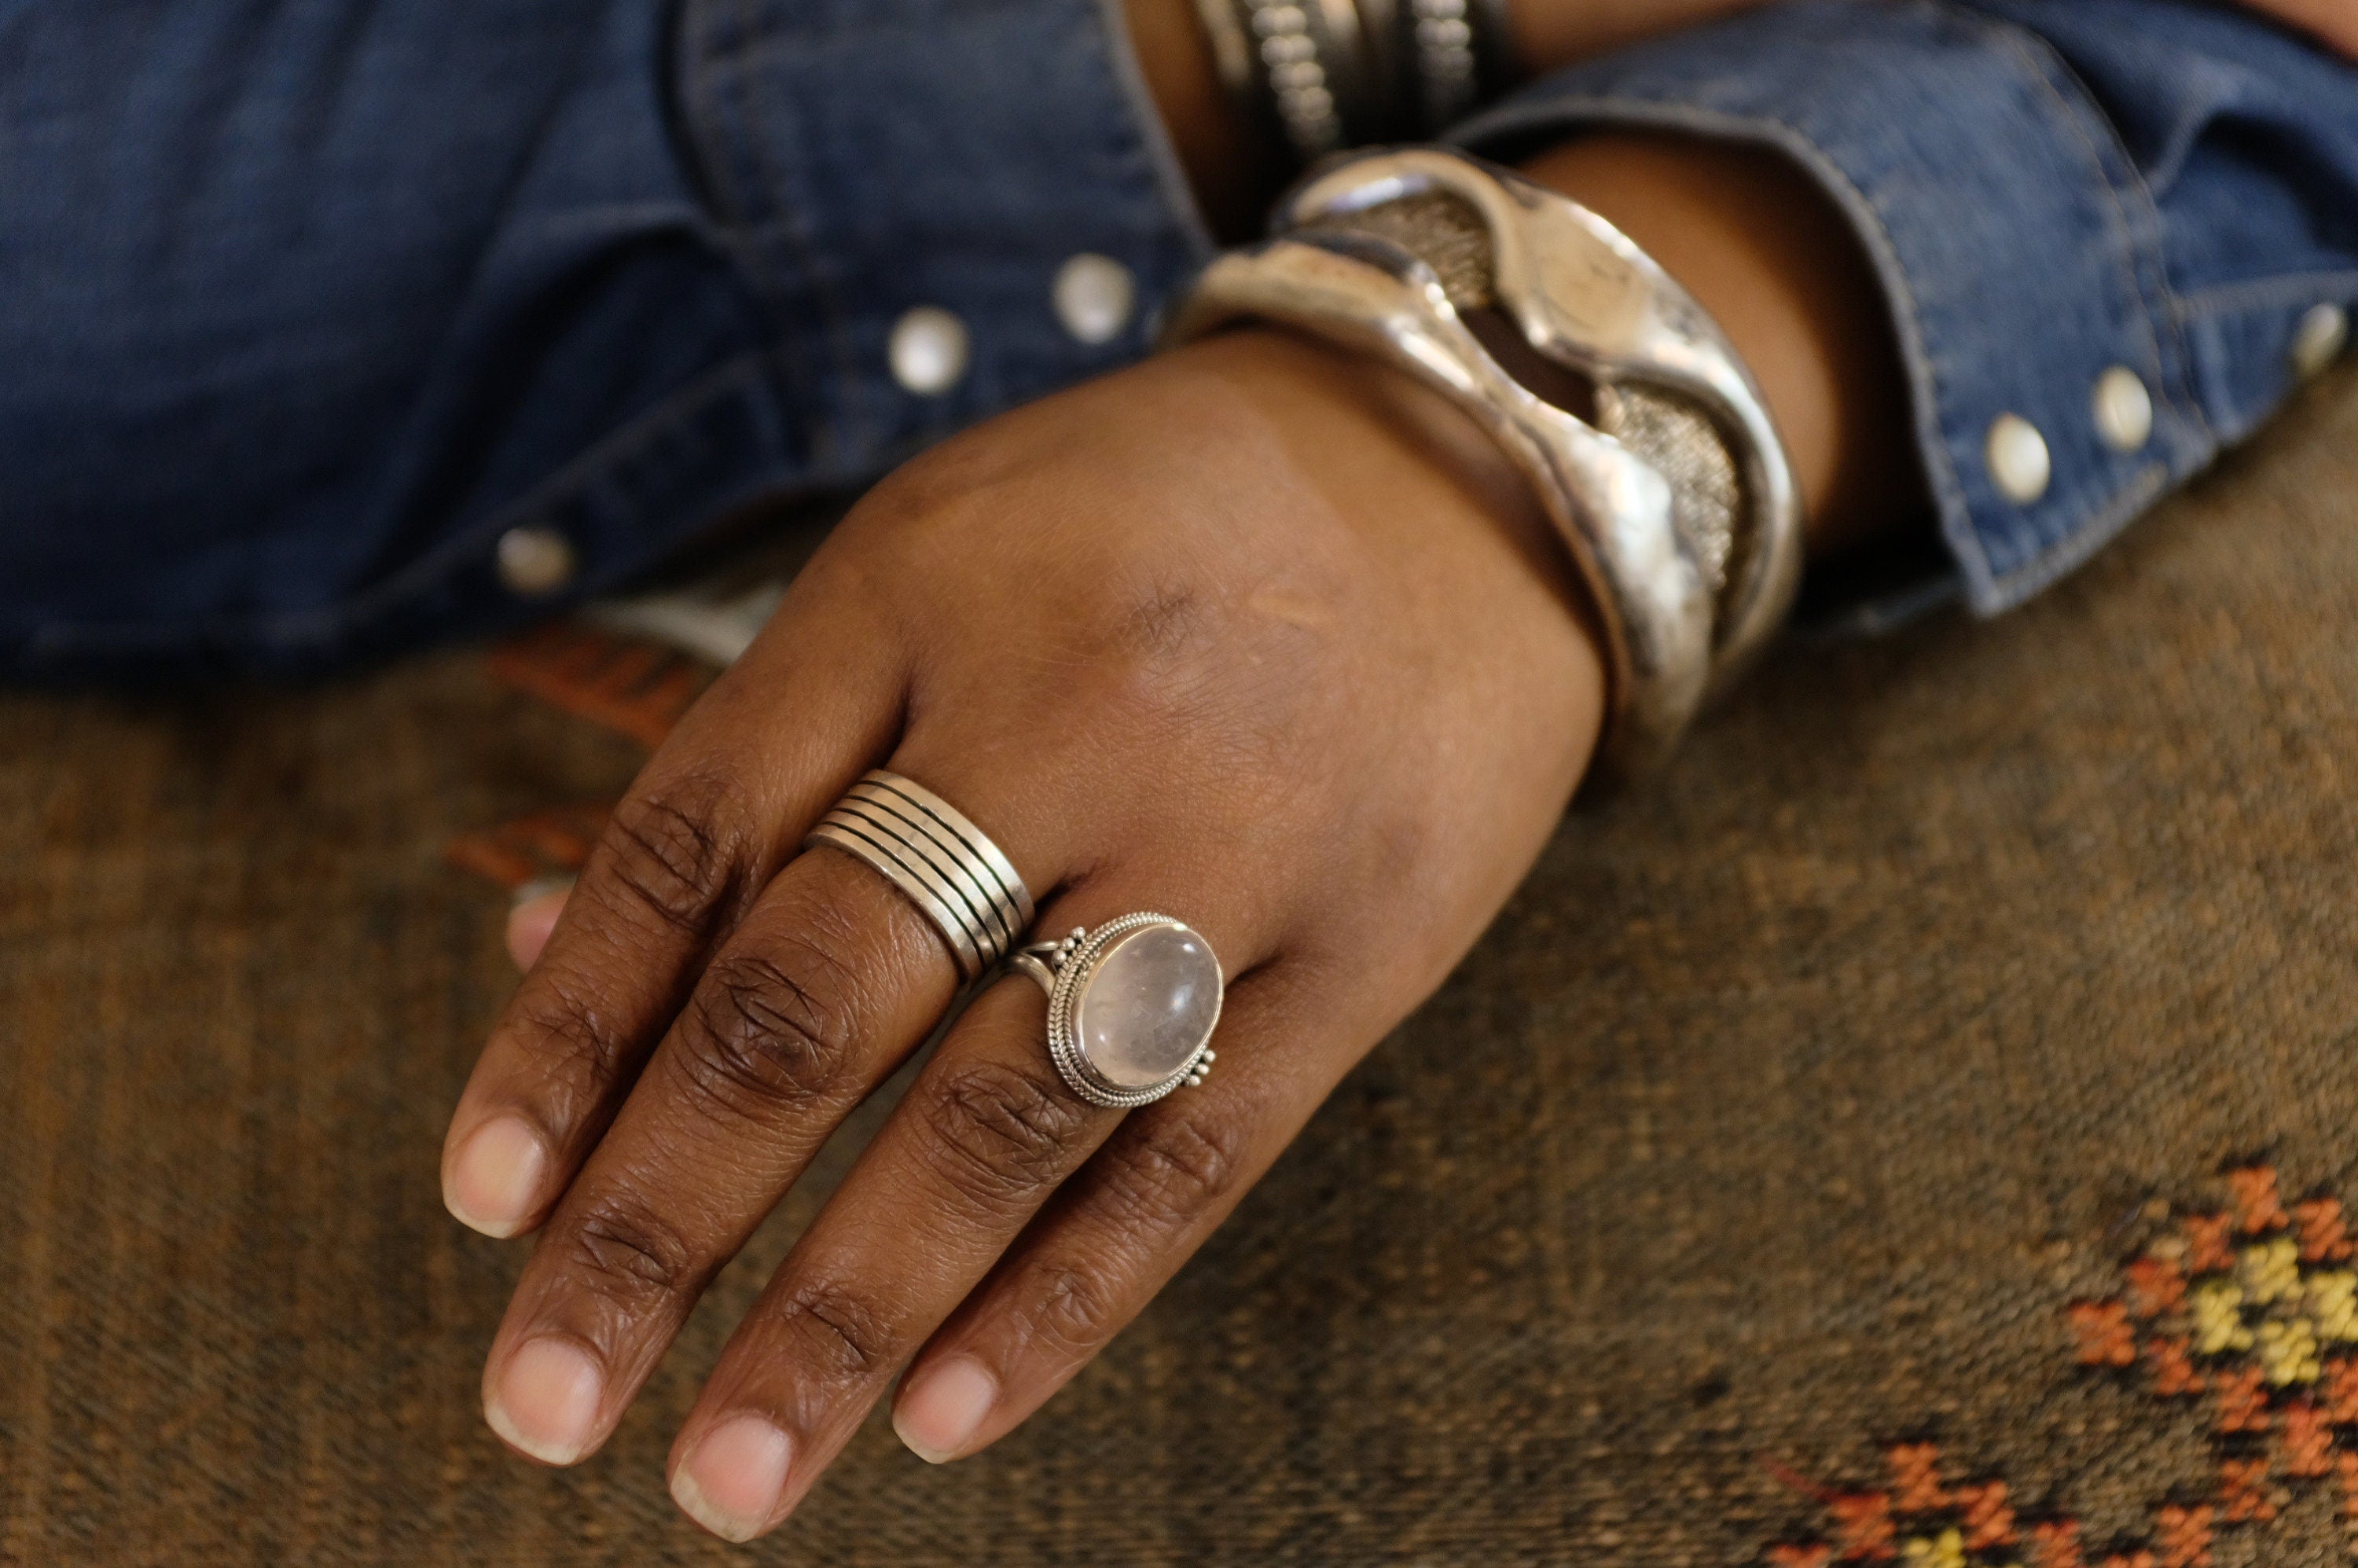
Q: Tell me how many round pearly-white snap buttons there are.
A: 6